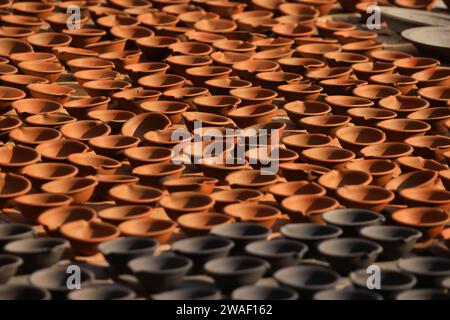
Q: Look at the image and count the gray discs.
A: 2